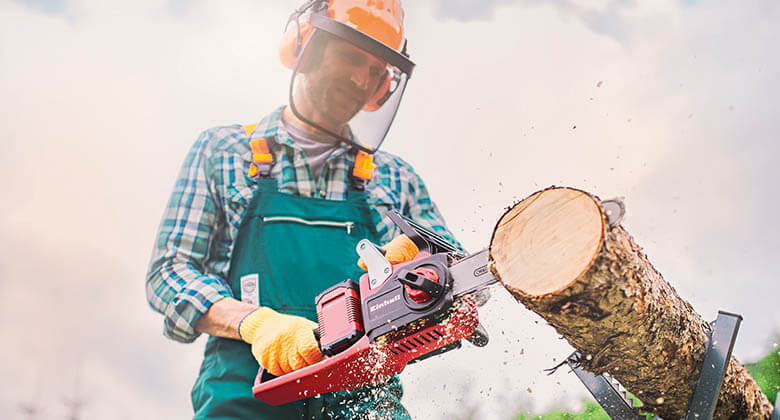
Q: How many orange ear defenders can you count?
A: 2